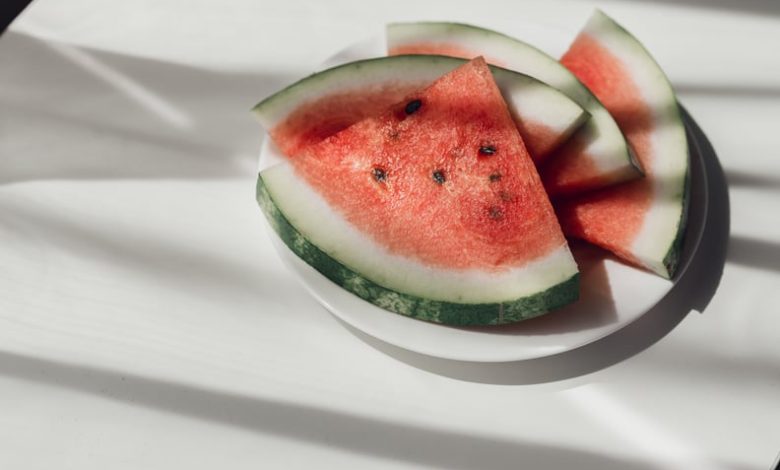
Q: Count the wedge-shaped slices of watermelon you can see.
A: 4